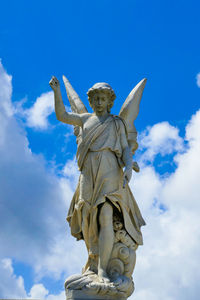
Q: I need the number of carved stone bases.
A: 1